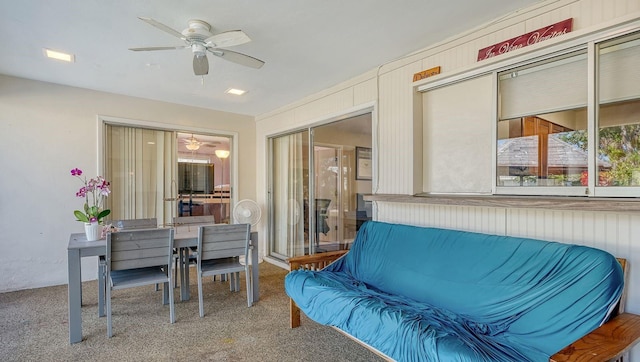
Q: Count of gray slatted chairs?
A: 4